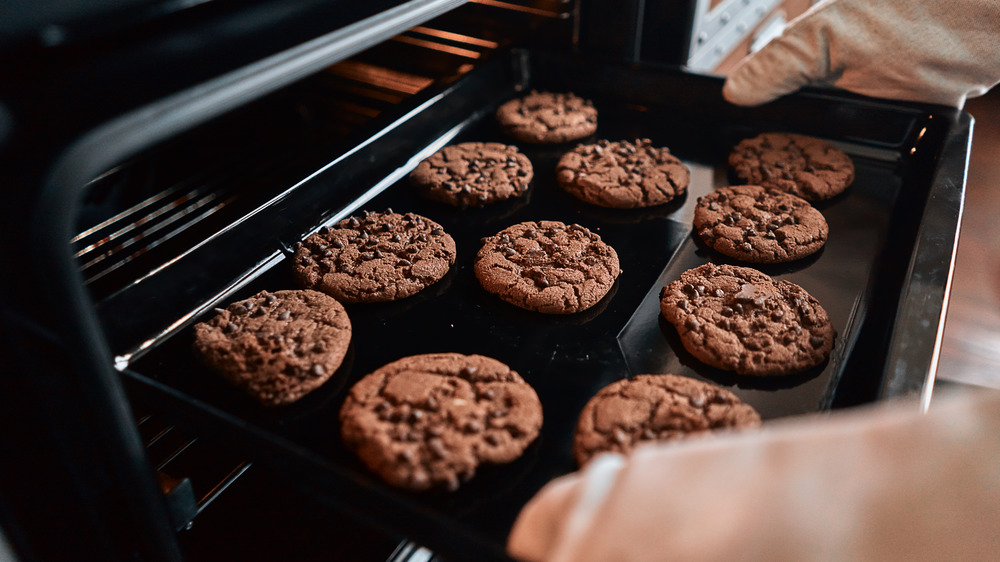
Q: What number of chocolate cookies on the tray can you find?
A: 11